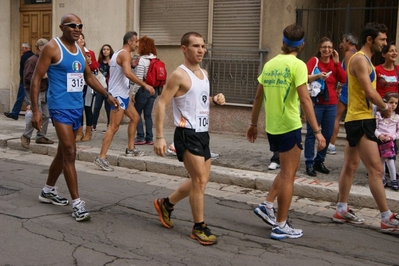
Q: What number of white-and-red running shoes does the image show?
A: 2